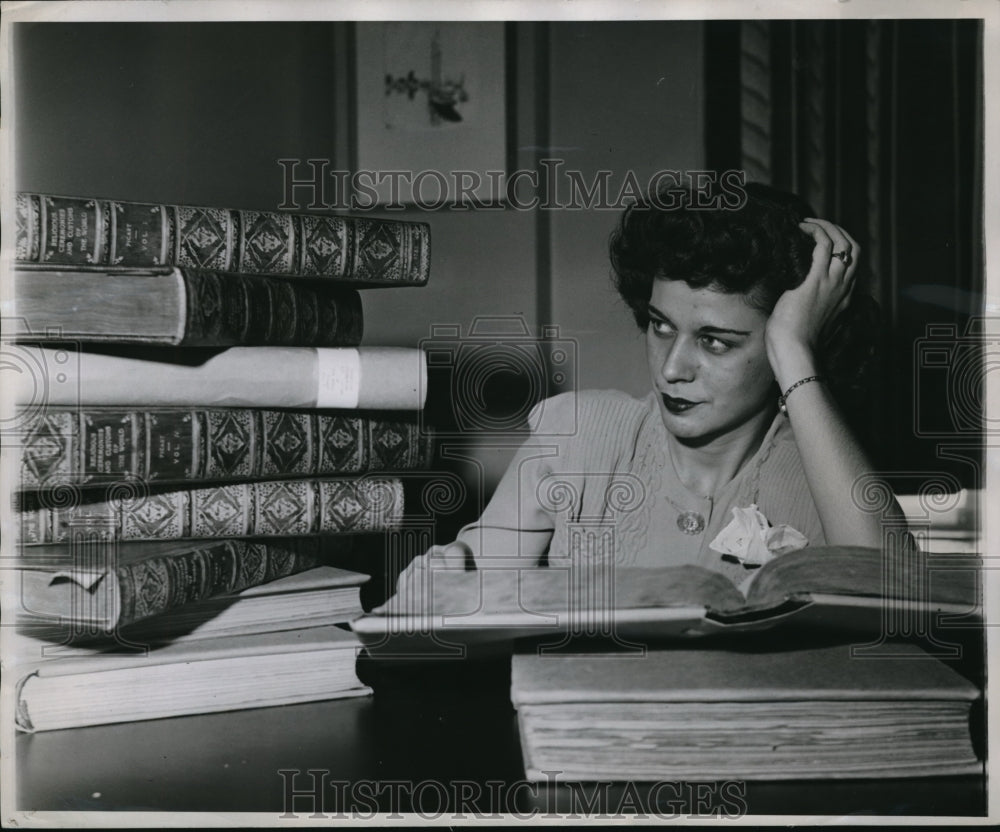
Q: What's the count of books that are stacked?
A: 8